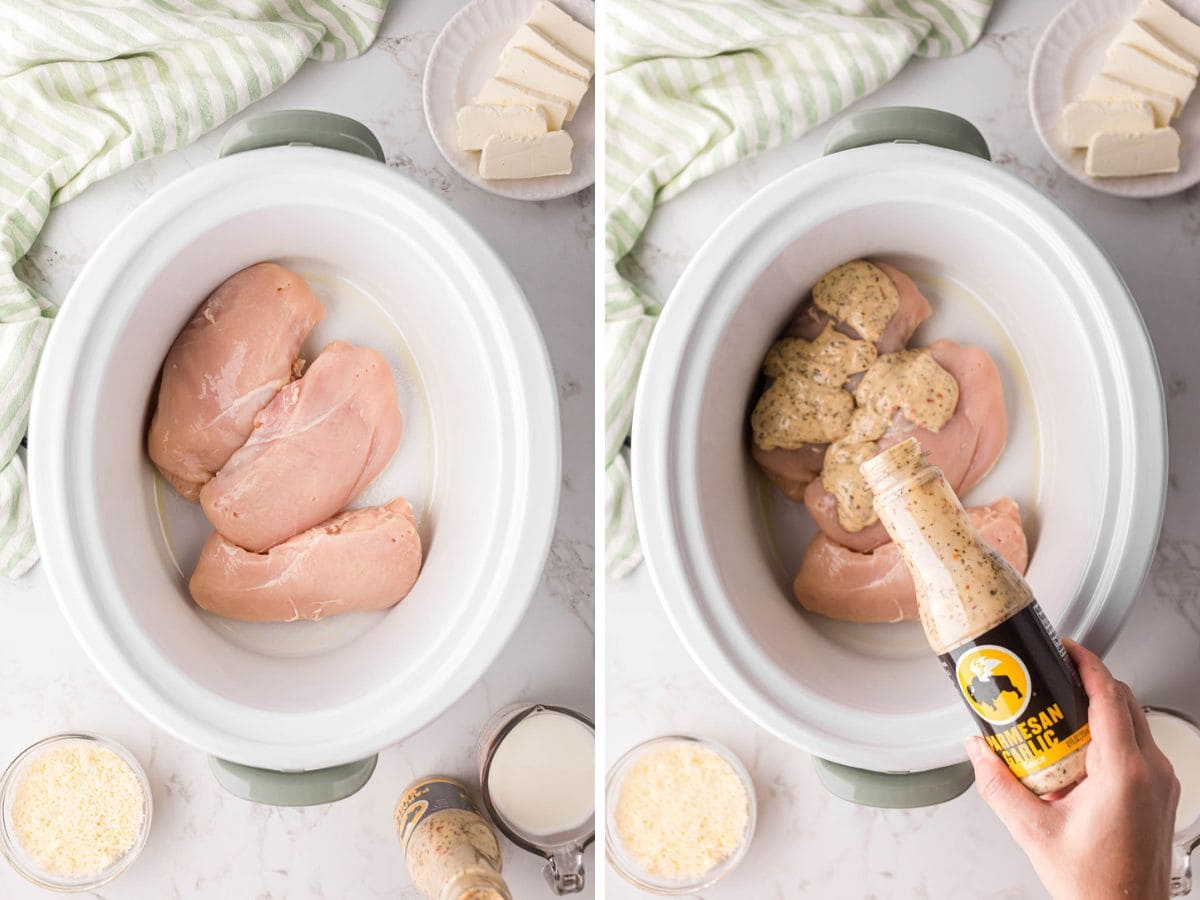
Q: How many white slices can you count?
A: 12